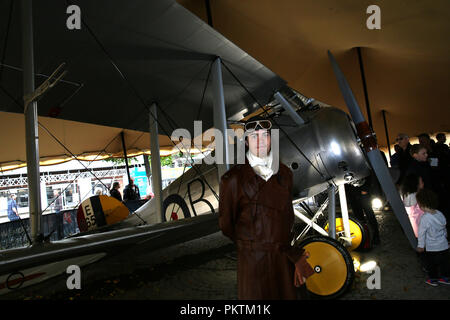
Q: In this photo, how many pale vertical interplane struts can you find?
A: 3